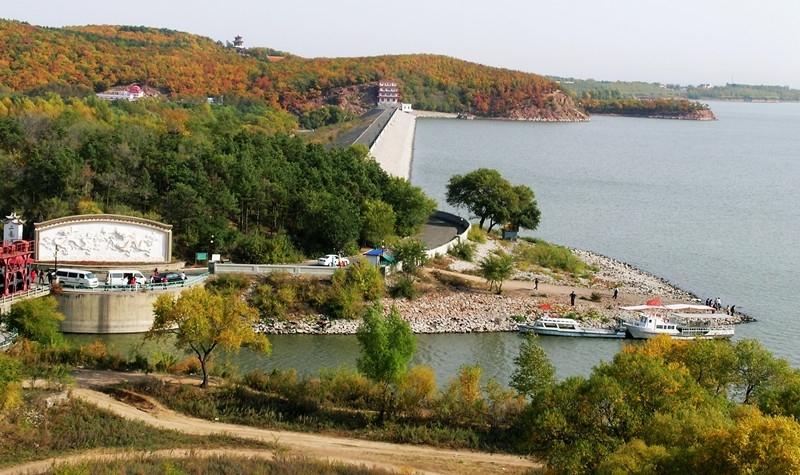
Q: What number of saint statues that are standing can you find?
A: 0